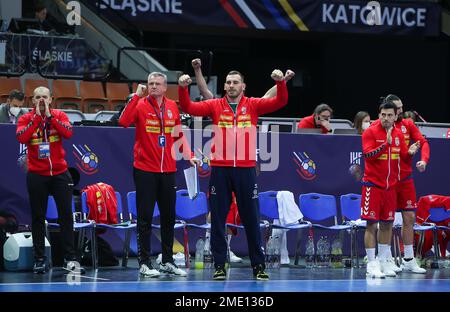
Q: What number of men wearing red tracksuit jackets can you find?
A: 5